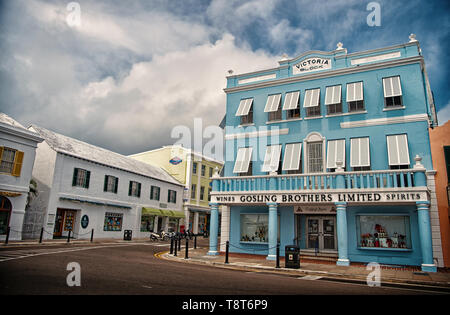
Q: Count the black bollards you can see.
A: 11